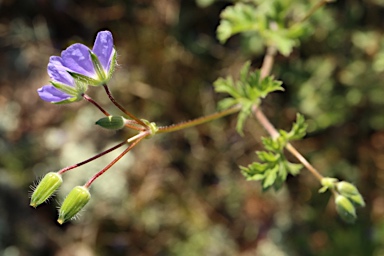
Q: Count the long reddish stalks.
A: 4